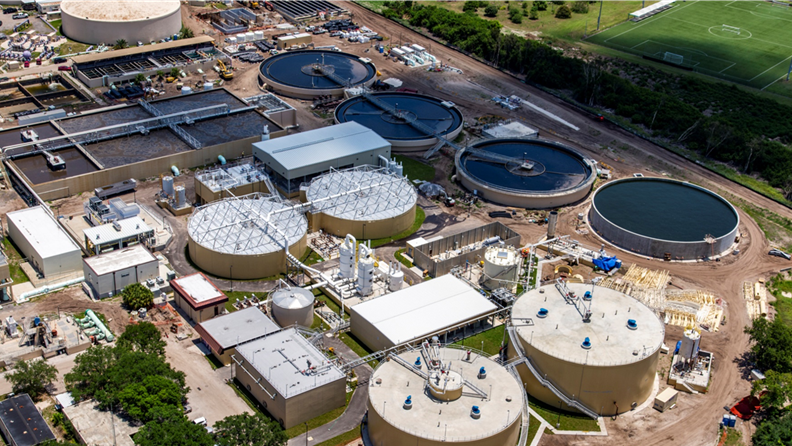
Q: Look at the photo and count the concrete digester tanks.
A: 2